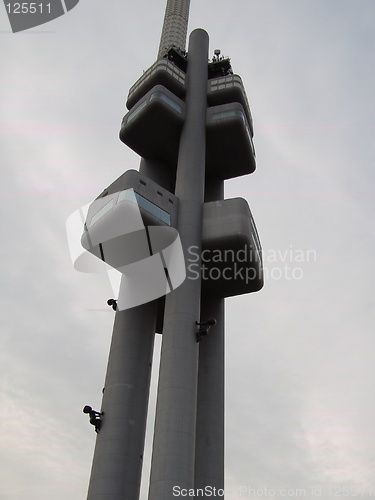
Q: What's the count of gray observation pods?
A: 6